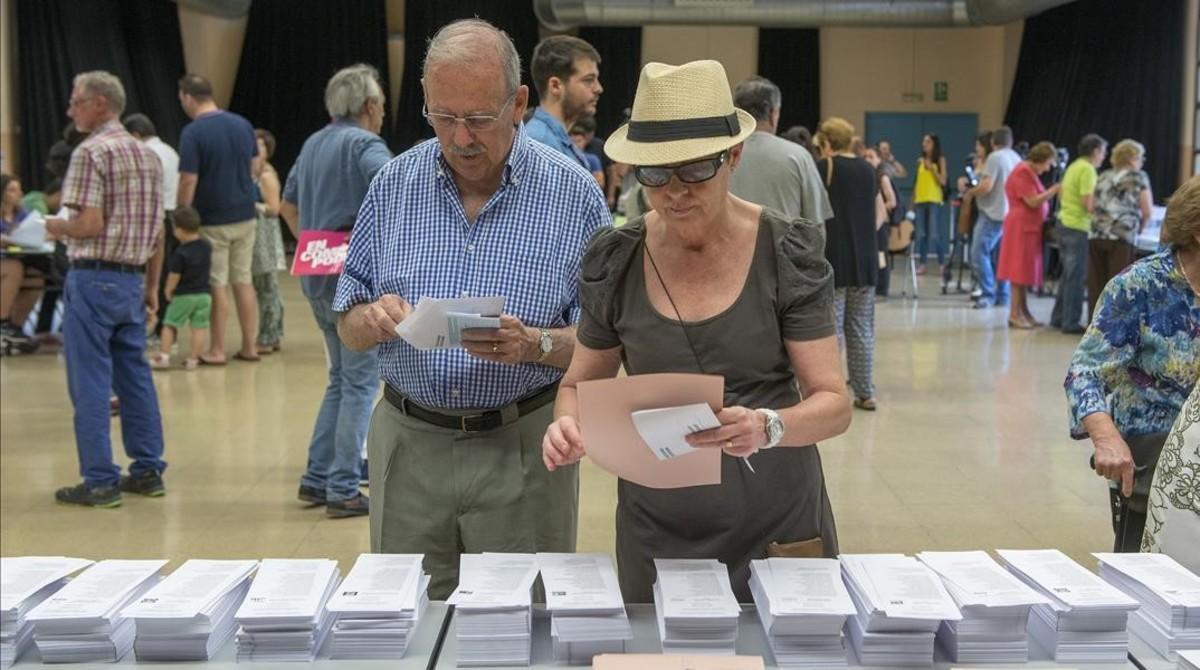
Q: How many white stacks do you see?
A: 13